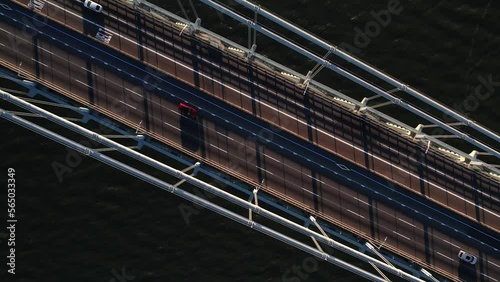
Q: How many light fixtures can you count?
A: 7